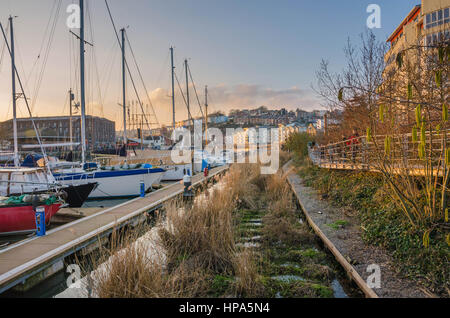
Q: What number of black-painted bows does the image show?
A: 1